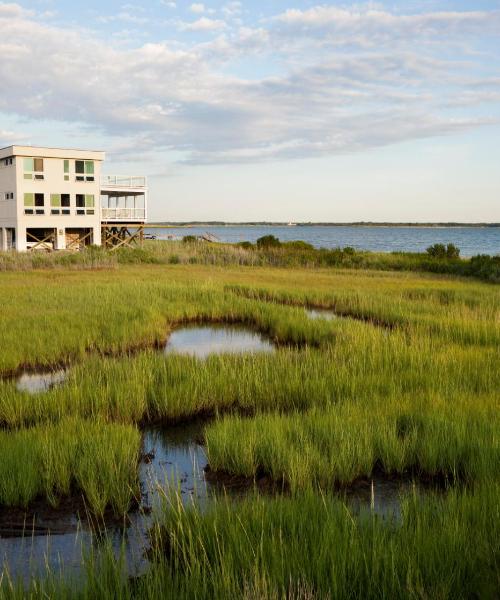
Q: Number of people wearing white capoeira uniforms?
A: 0